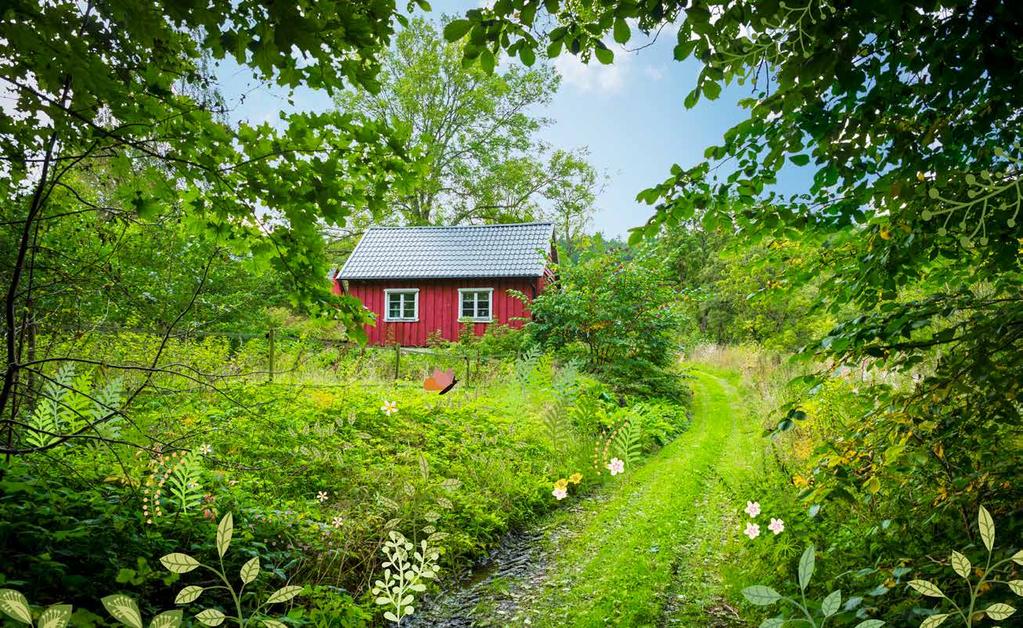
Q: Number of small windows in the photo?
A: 2